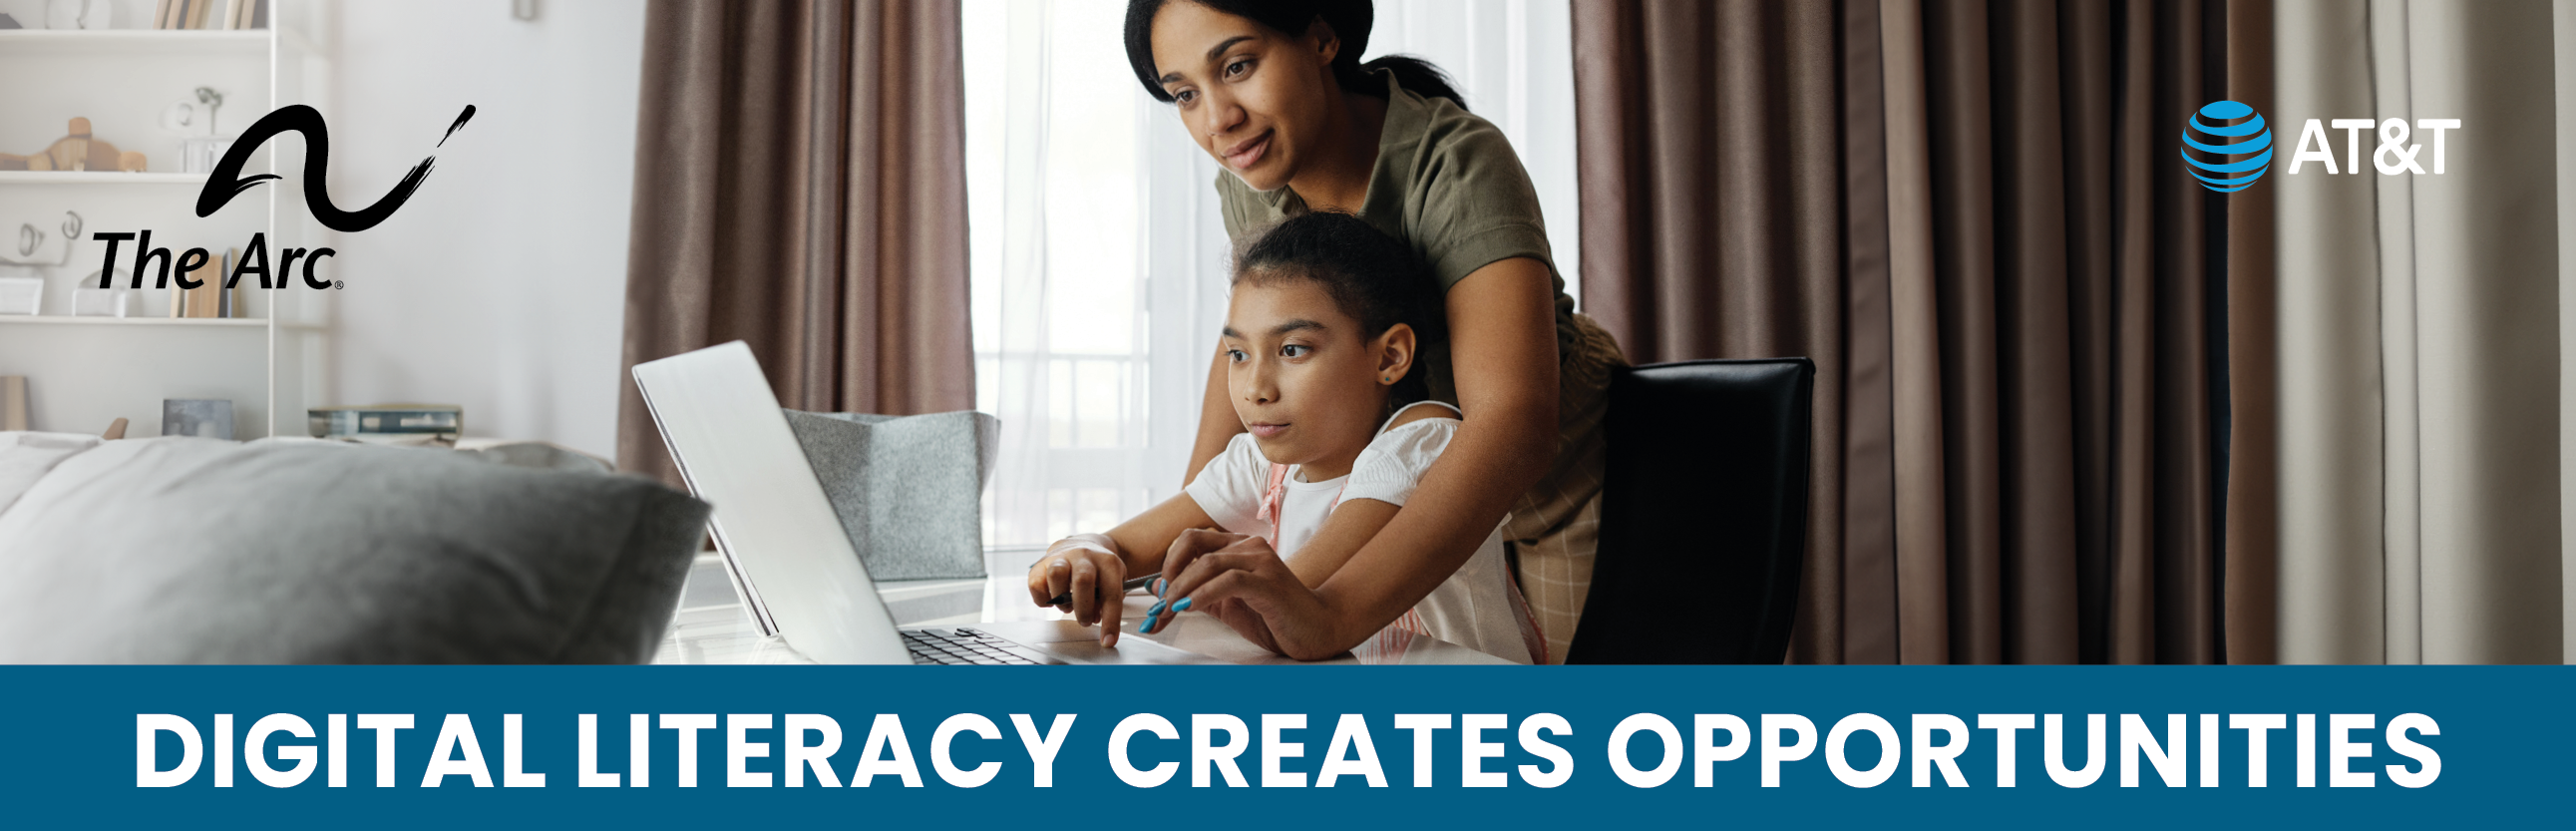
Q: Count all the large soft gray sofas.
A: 1